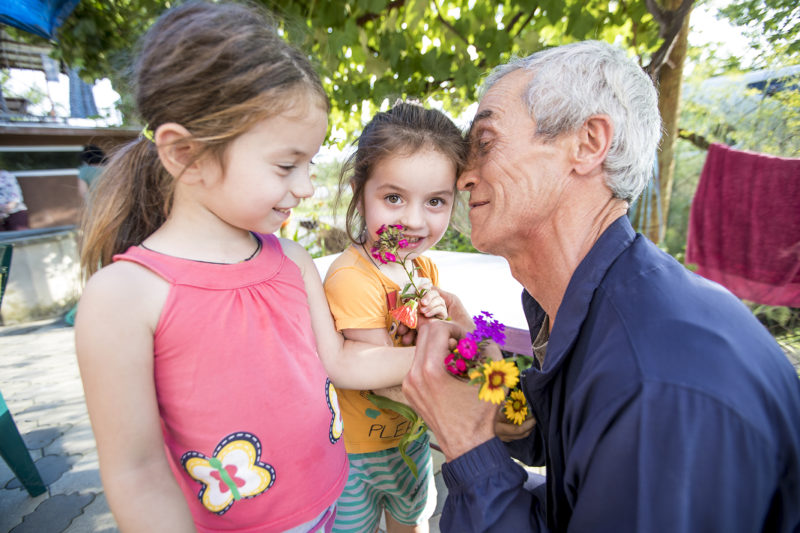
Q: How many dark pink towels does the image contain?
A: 1